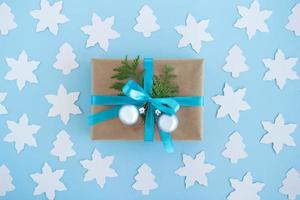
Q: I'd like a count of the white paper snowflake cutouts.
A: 15